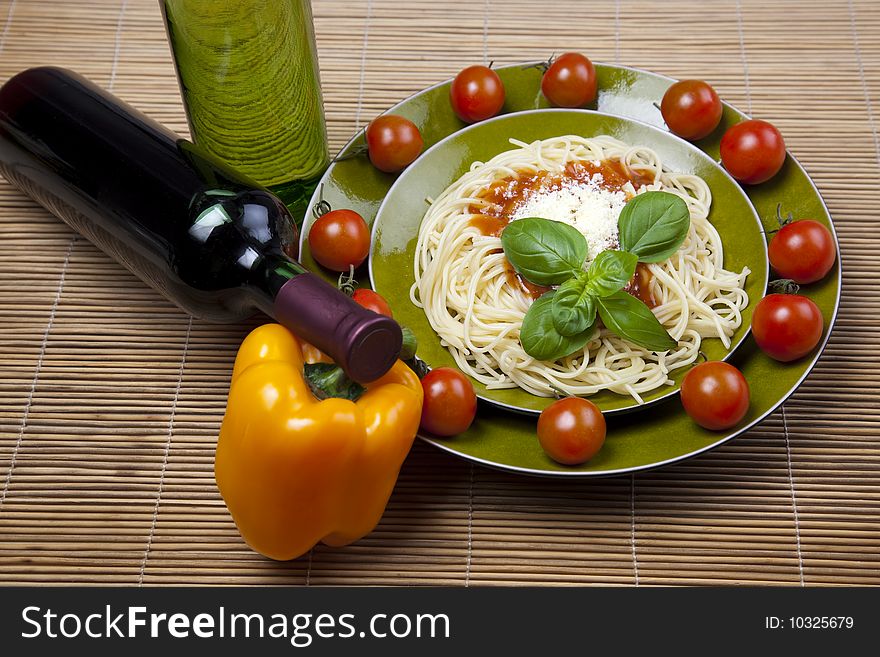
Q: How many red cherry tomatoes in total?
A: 12